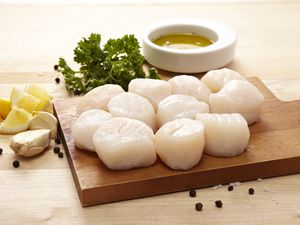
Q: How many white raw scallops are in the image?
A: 11